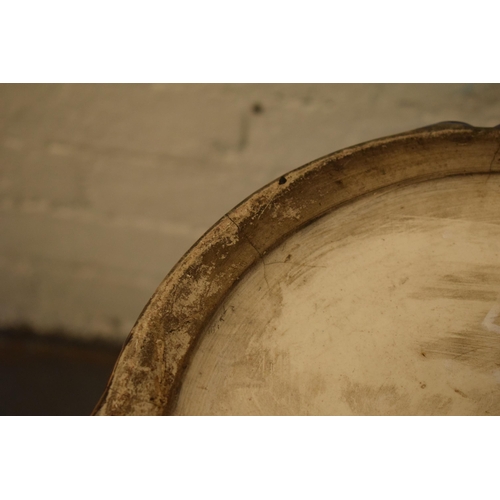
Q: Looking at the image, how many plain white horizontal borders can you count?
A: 2